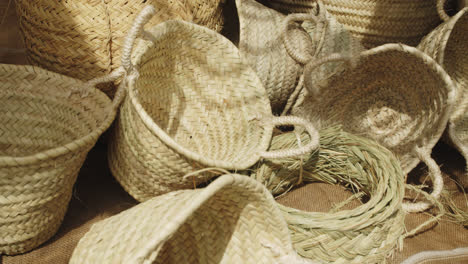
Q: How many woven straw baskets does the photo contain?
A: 8